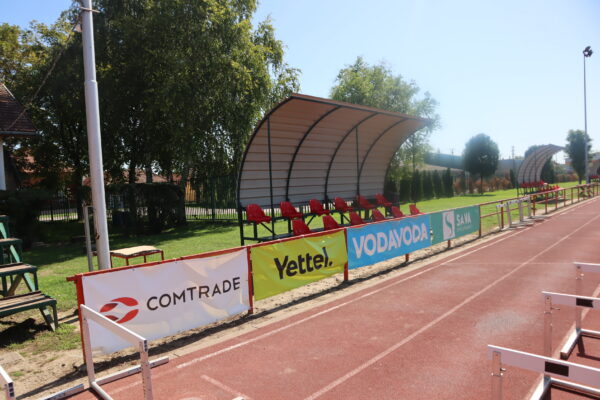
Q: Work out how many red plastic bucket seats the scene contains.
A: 12